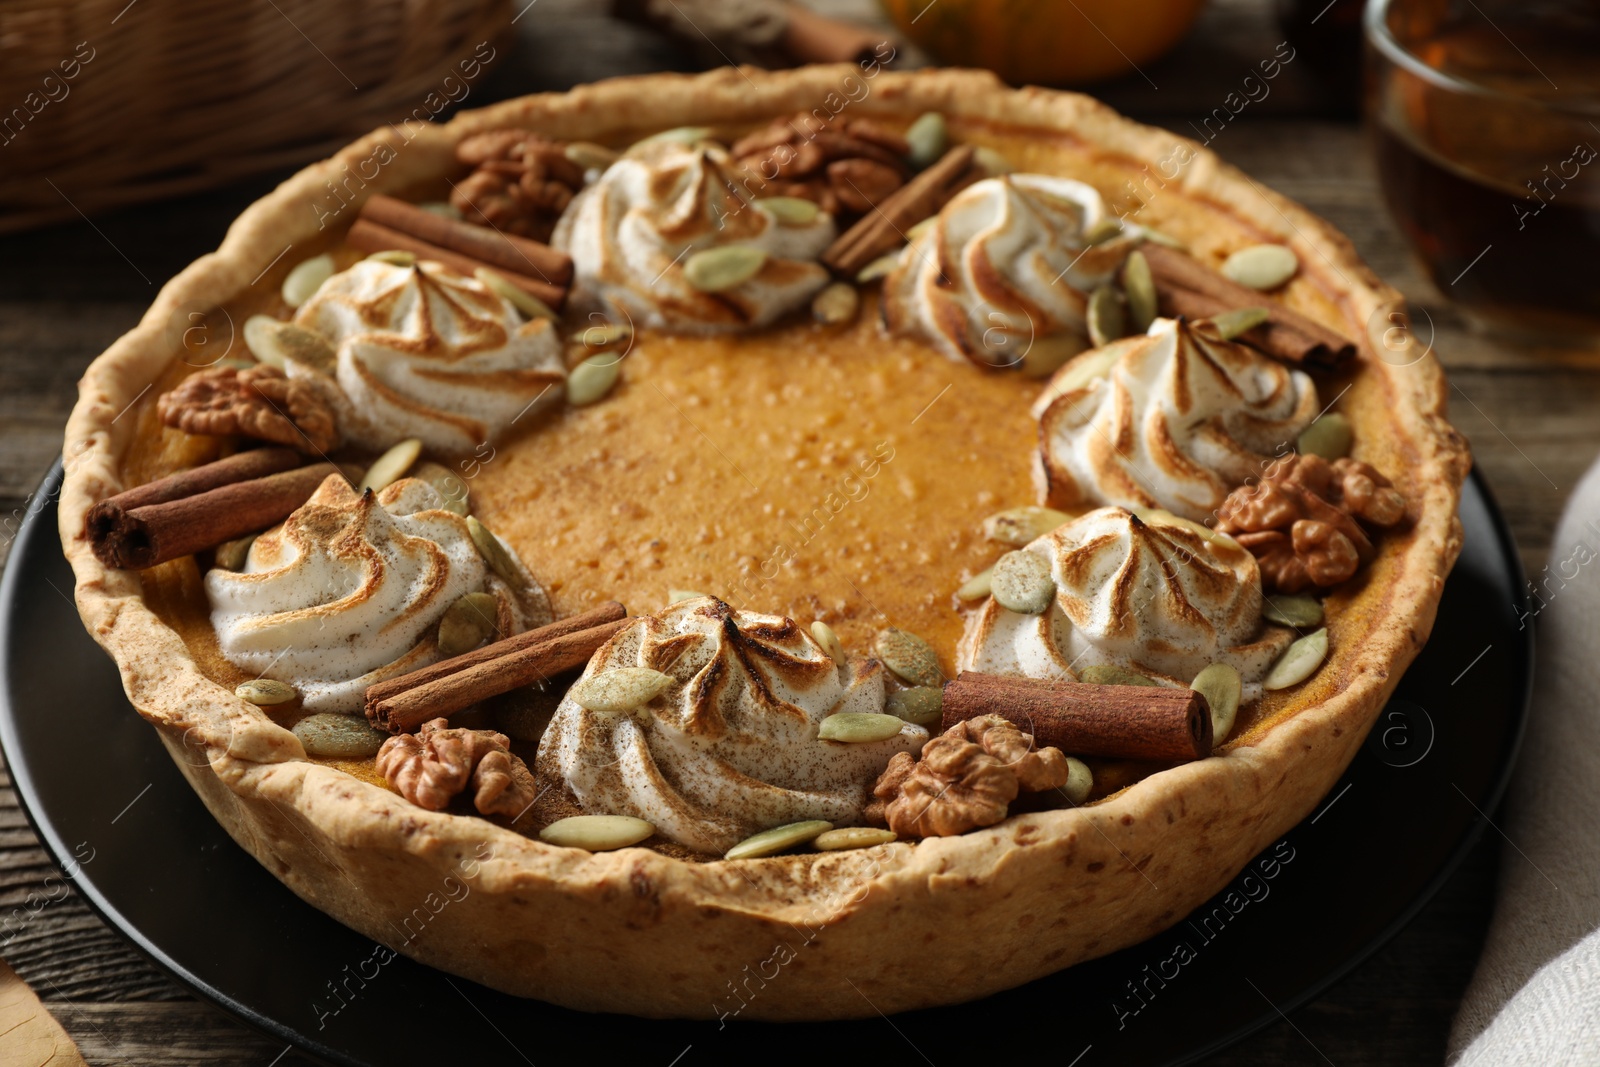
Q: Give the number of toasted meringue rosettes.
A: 7